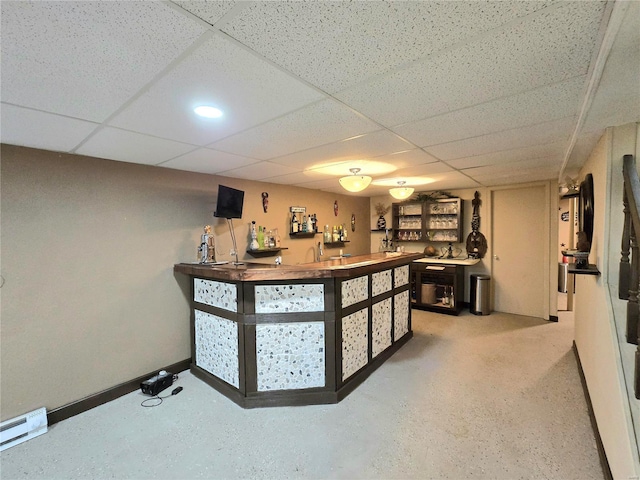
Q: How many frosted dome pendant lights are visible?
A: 2